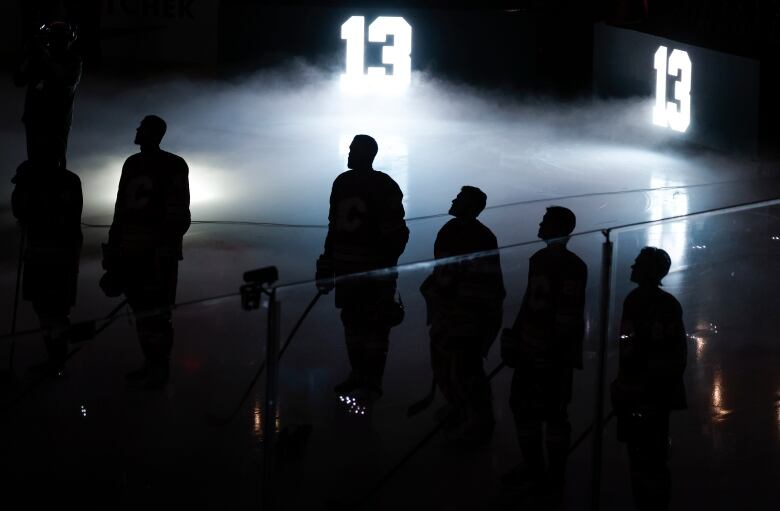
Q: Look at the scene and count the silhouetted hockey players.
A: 6